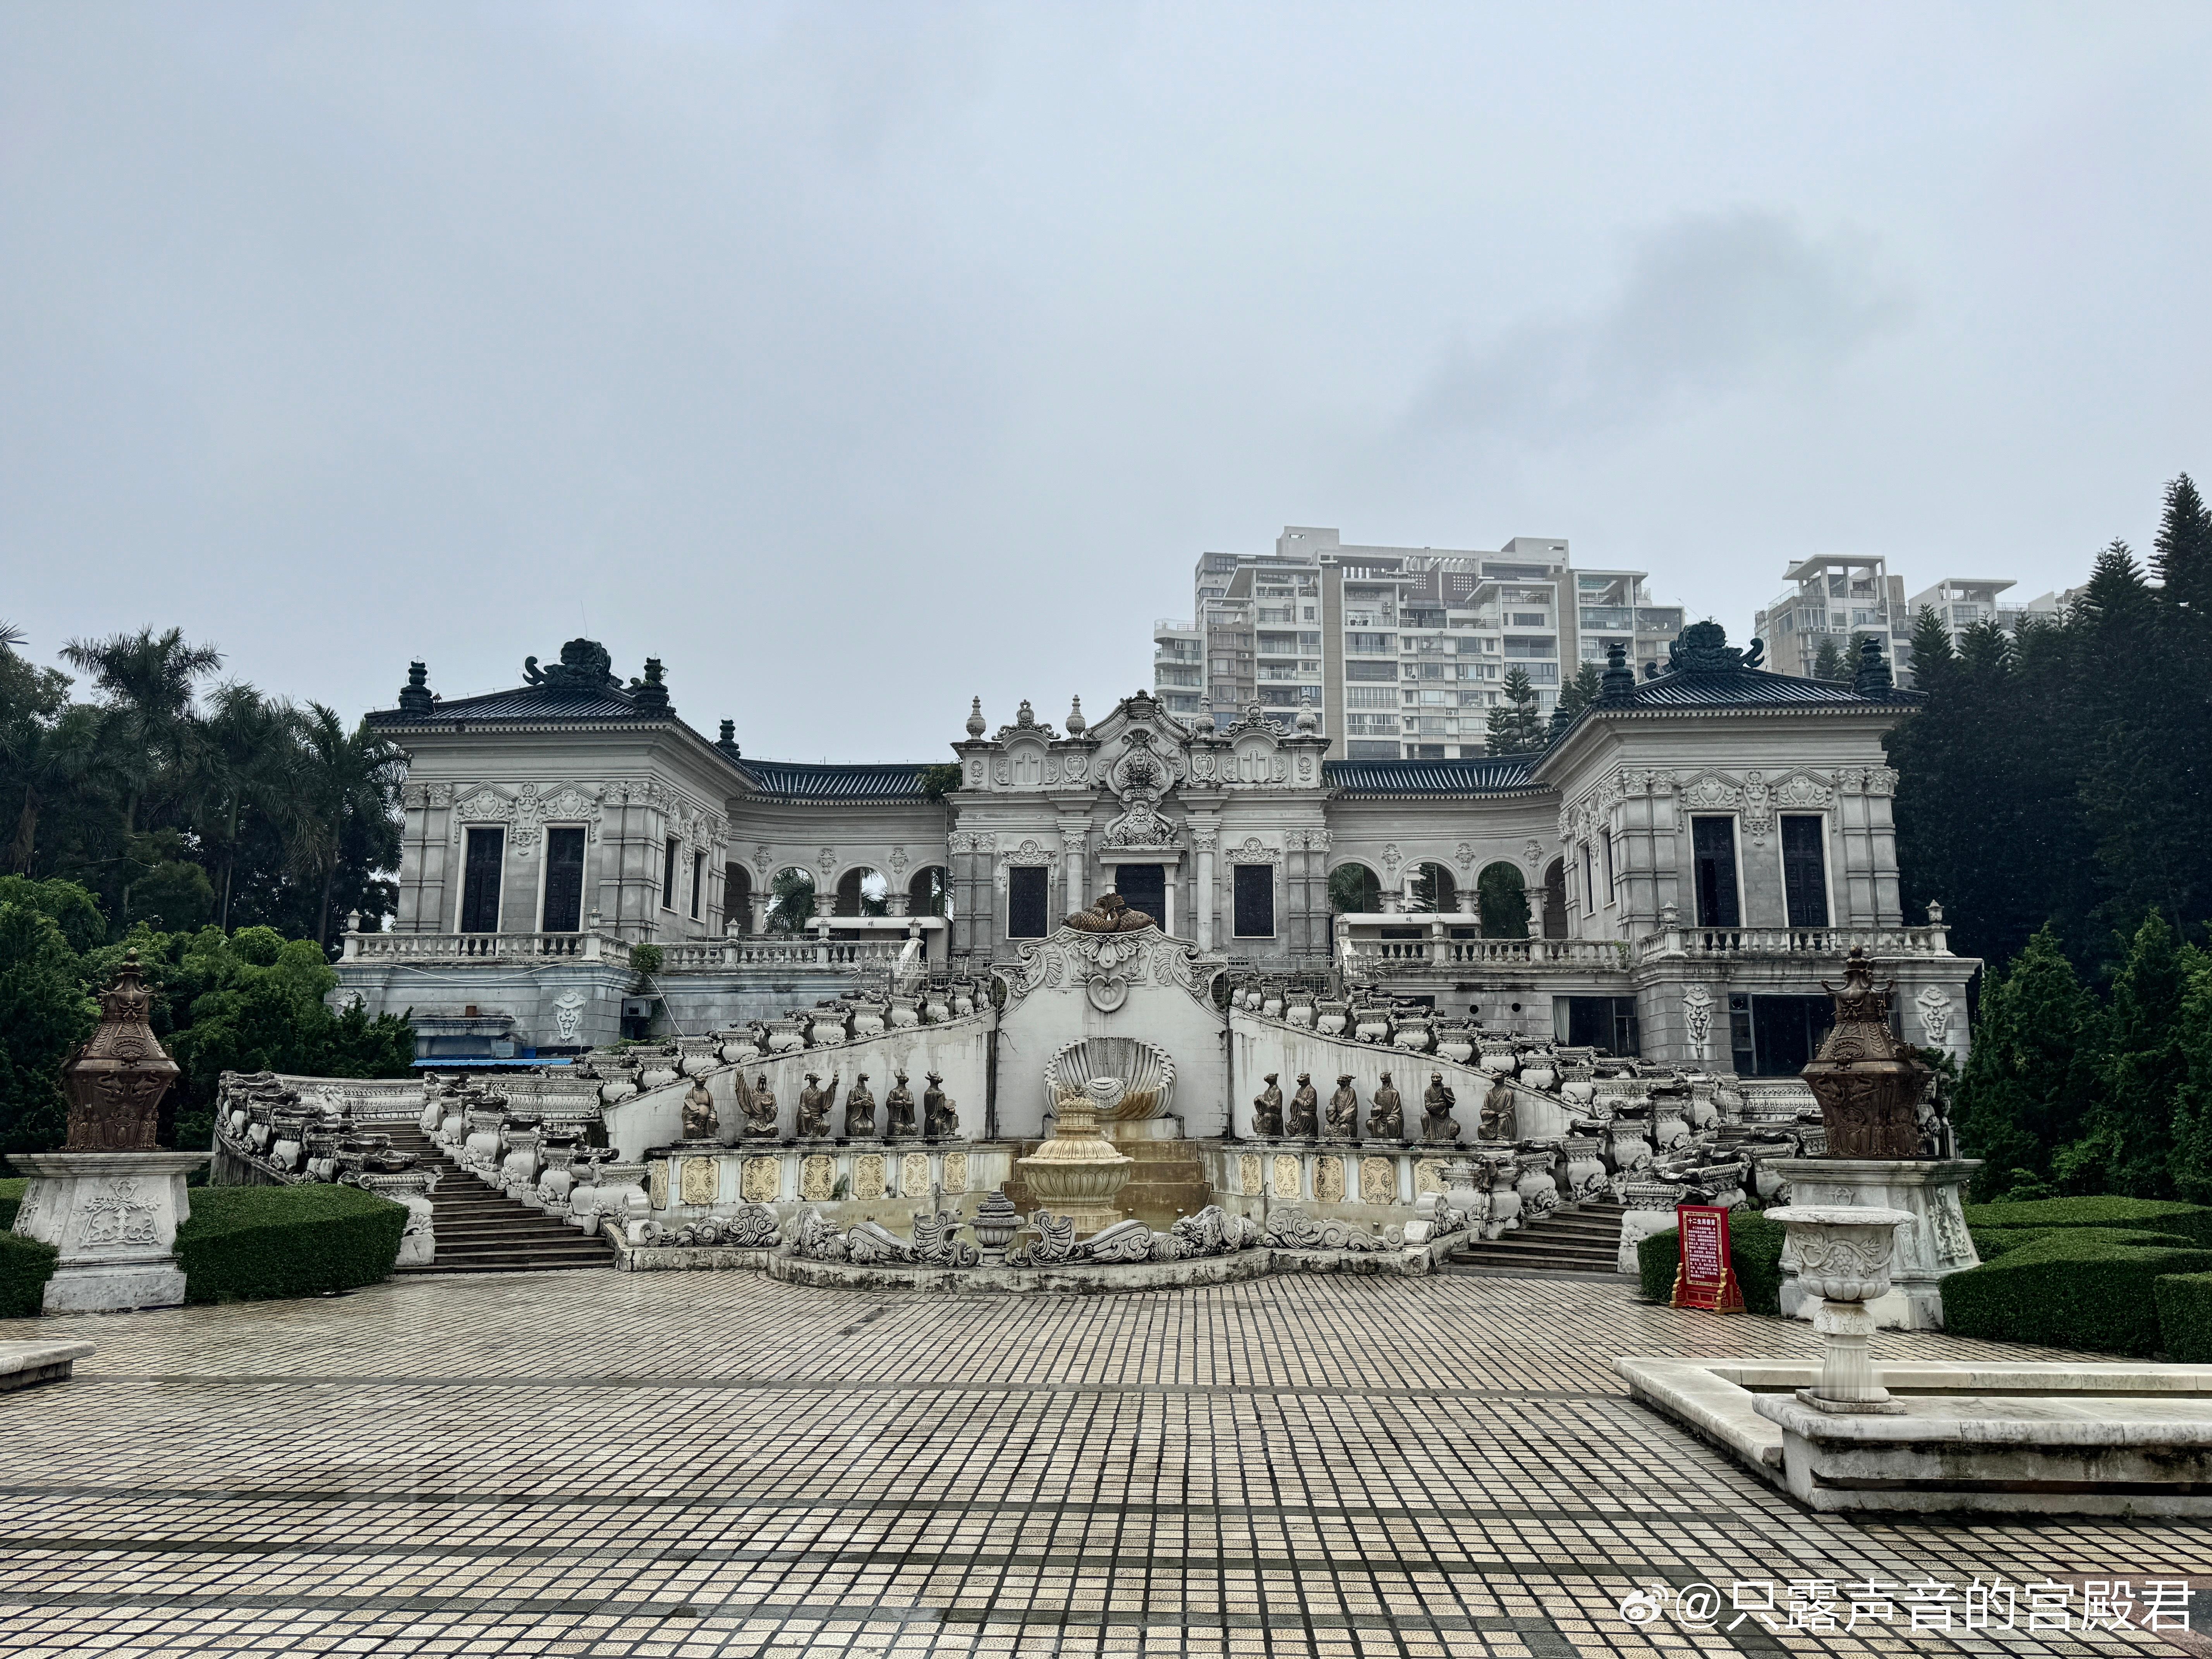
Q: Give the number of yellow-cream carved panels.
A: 12